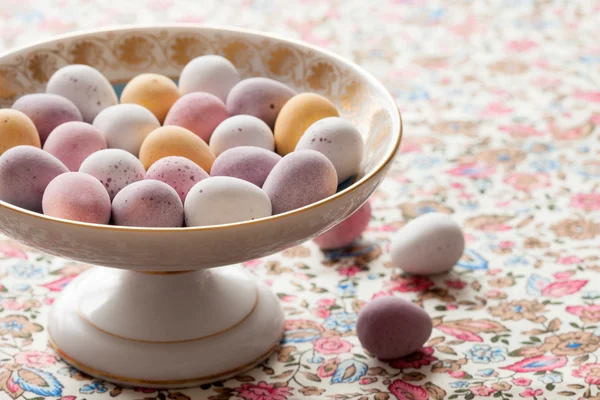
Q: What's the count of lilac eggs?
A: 7